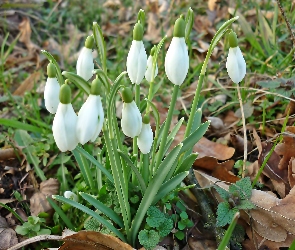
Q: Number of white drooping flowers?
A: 10